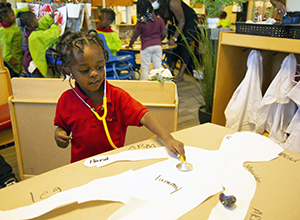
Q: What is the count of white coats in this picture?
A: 3